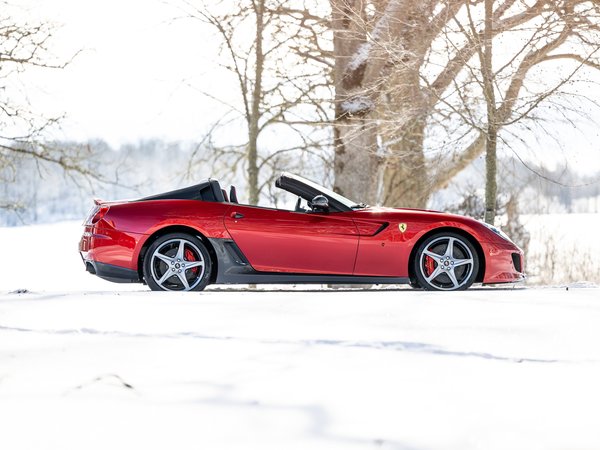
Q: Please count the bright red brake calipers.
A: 2